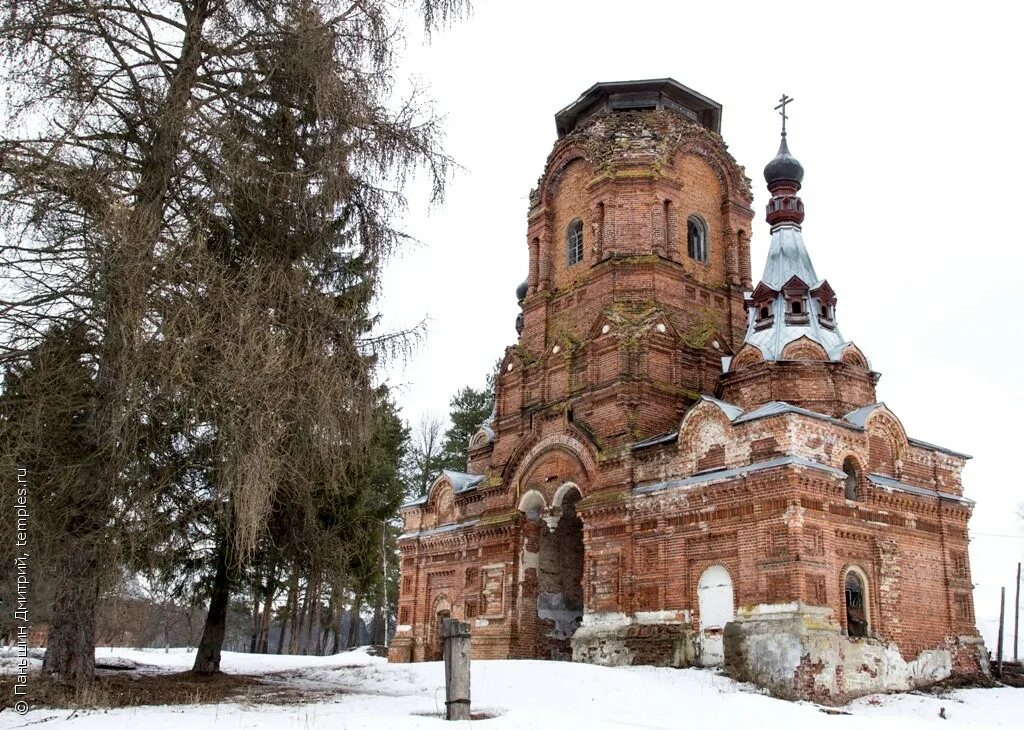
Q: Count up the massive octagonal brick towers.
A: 1